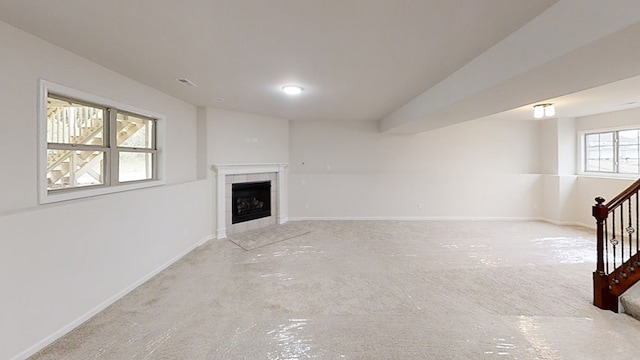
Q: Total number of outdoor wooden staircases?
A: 1